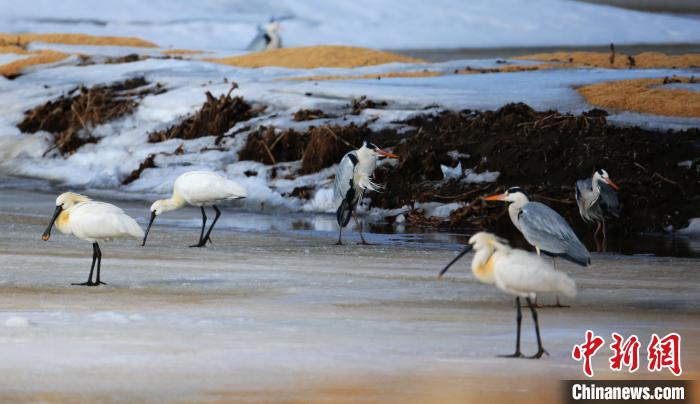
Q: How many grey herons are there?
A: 4